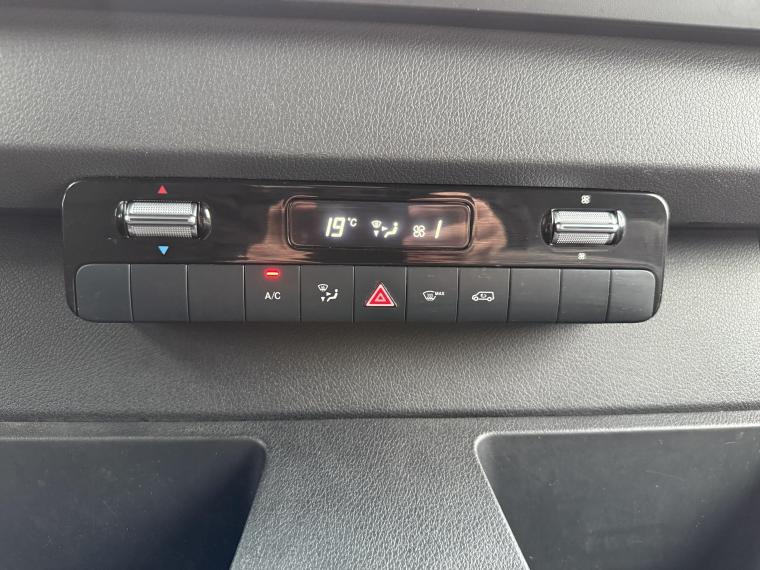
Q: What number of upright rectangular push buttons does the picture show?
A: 11